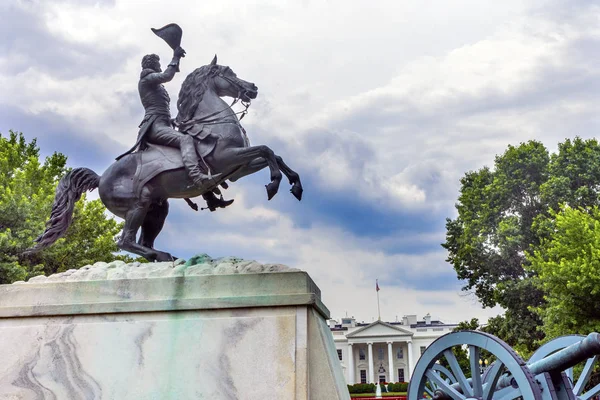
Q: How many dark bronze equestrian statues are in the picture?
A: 1